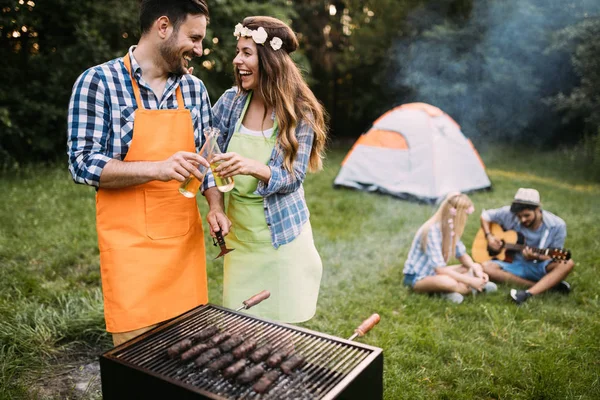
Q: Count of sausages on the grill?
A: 14